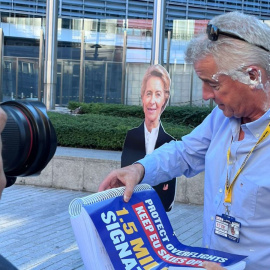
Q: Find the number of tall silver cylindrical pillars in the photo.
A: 2